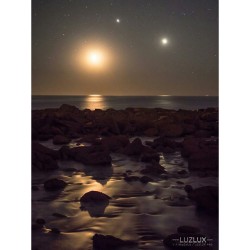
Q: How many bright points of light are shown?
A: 3